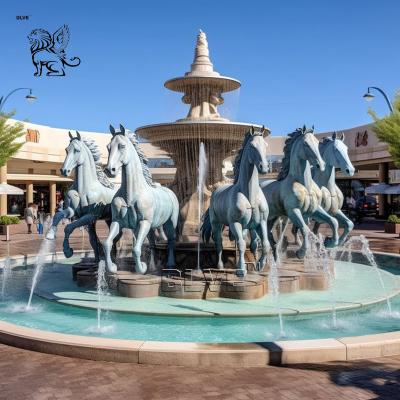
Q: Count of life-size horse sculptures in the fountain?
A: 5